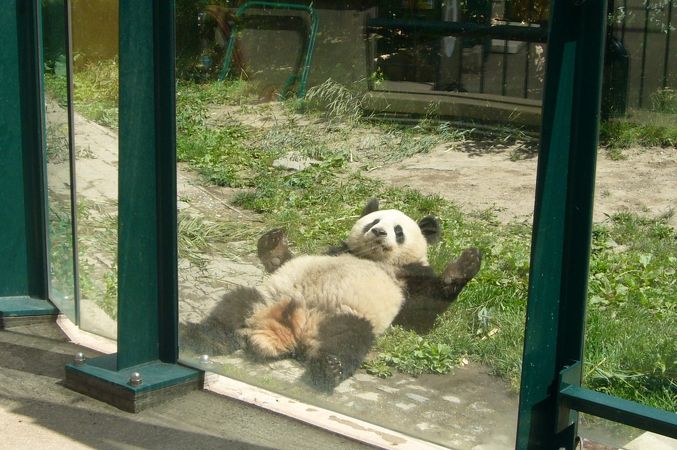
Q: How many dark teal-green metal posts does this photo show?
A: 3